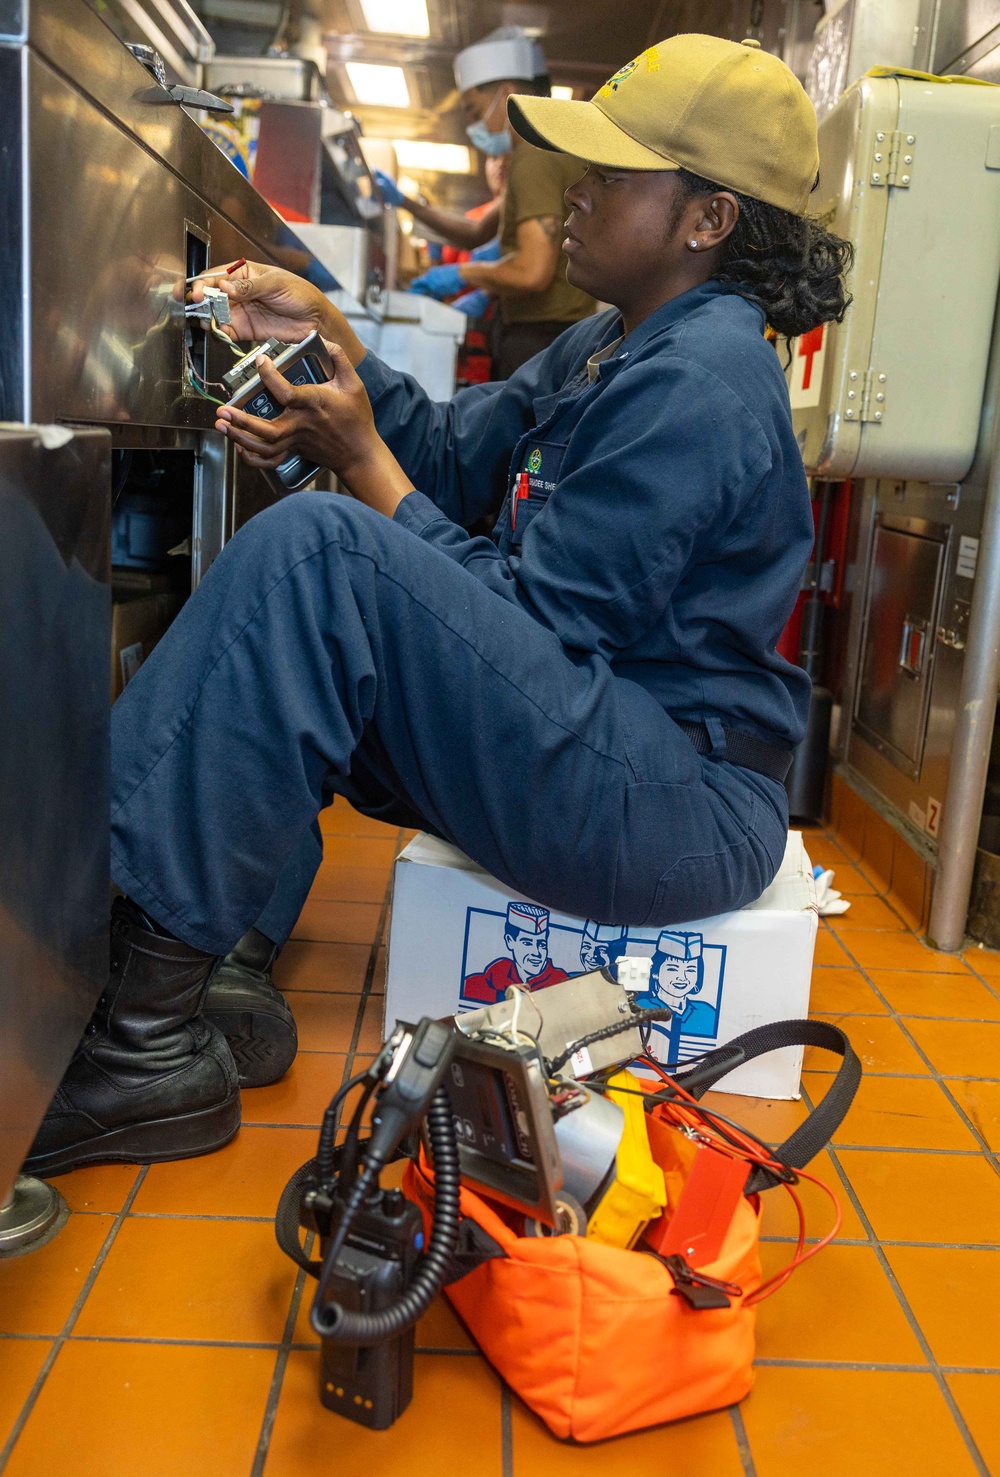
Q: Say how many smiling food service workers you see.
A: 3